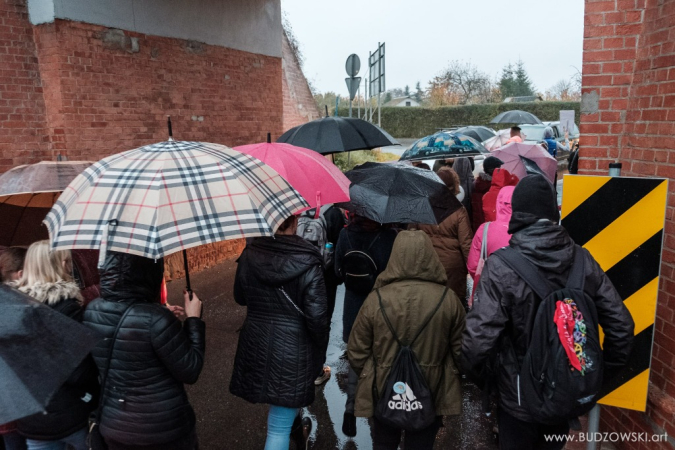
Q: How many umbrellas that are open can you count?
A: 11